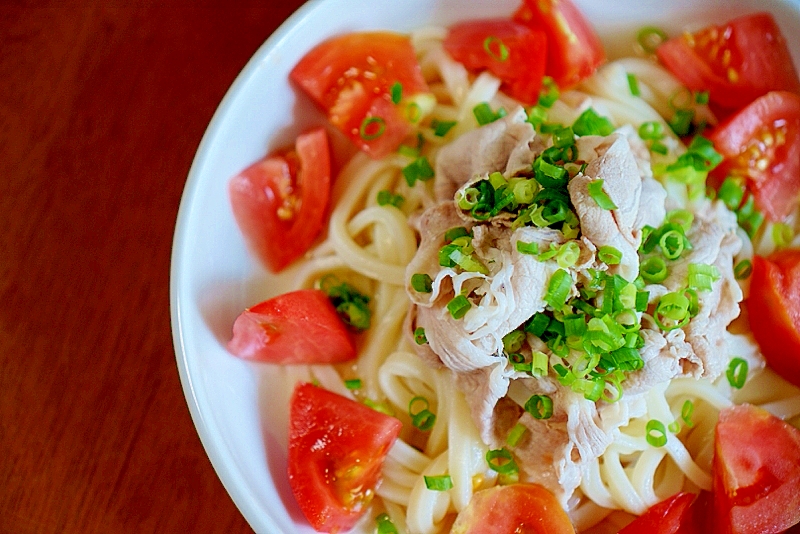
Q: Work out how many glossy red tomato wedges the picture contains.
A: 12